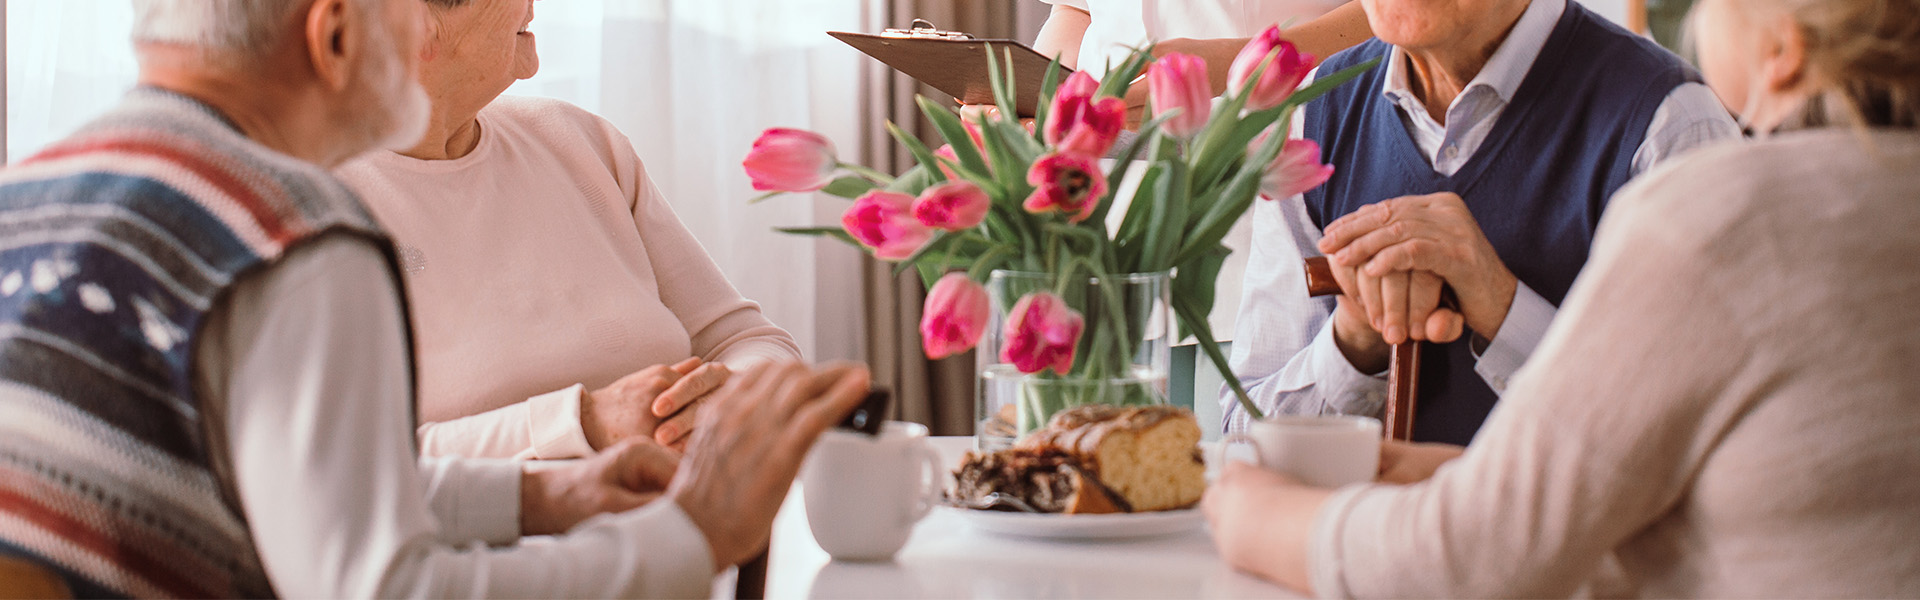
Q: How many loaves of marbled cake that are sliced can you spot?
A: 1